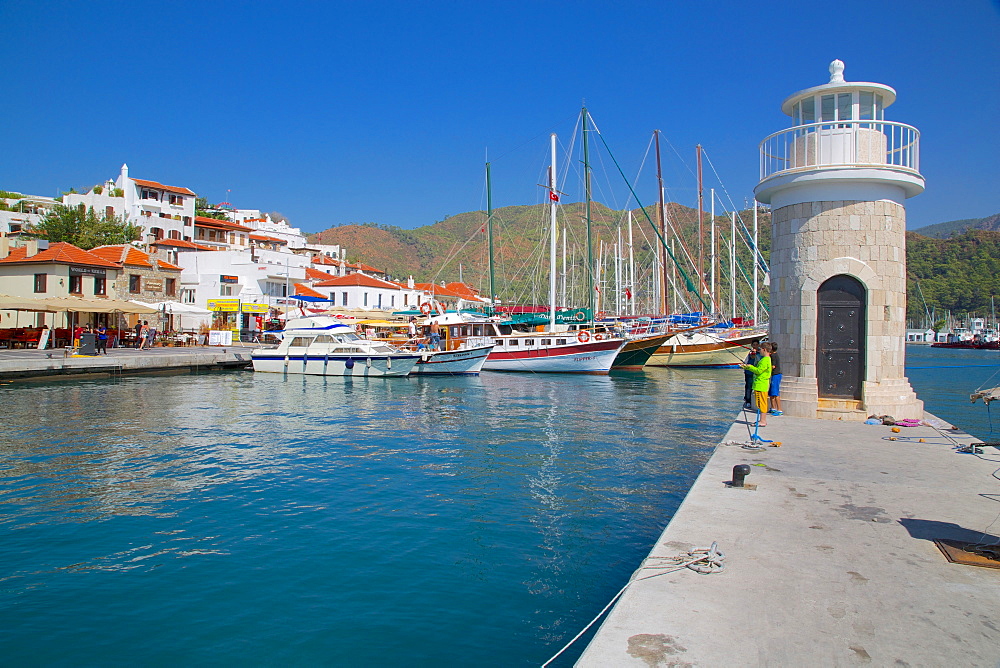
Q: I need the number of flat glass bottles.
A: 0